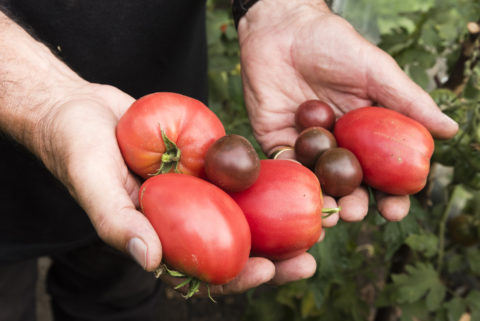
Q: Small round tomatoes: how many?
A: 4